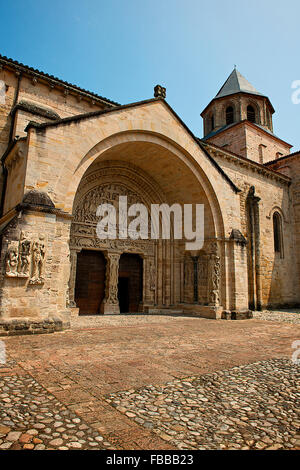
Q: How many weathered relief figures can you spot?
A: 3